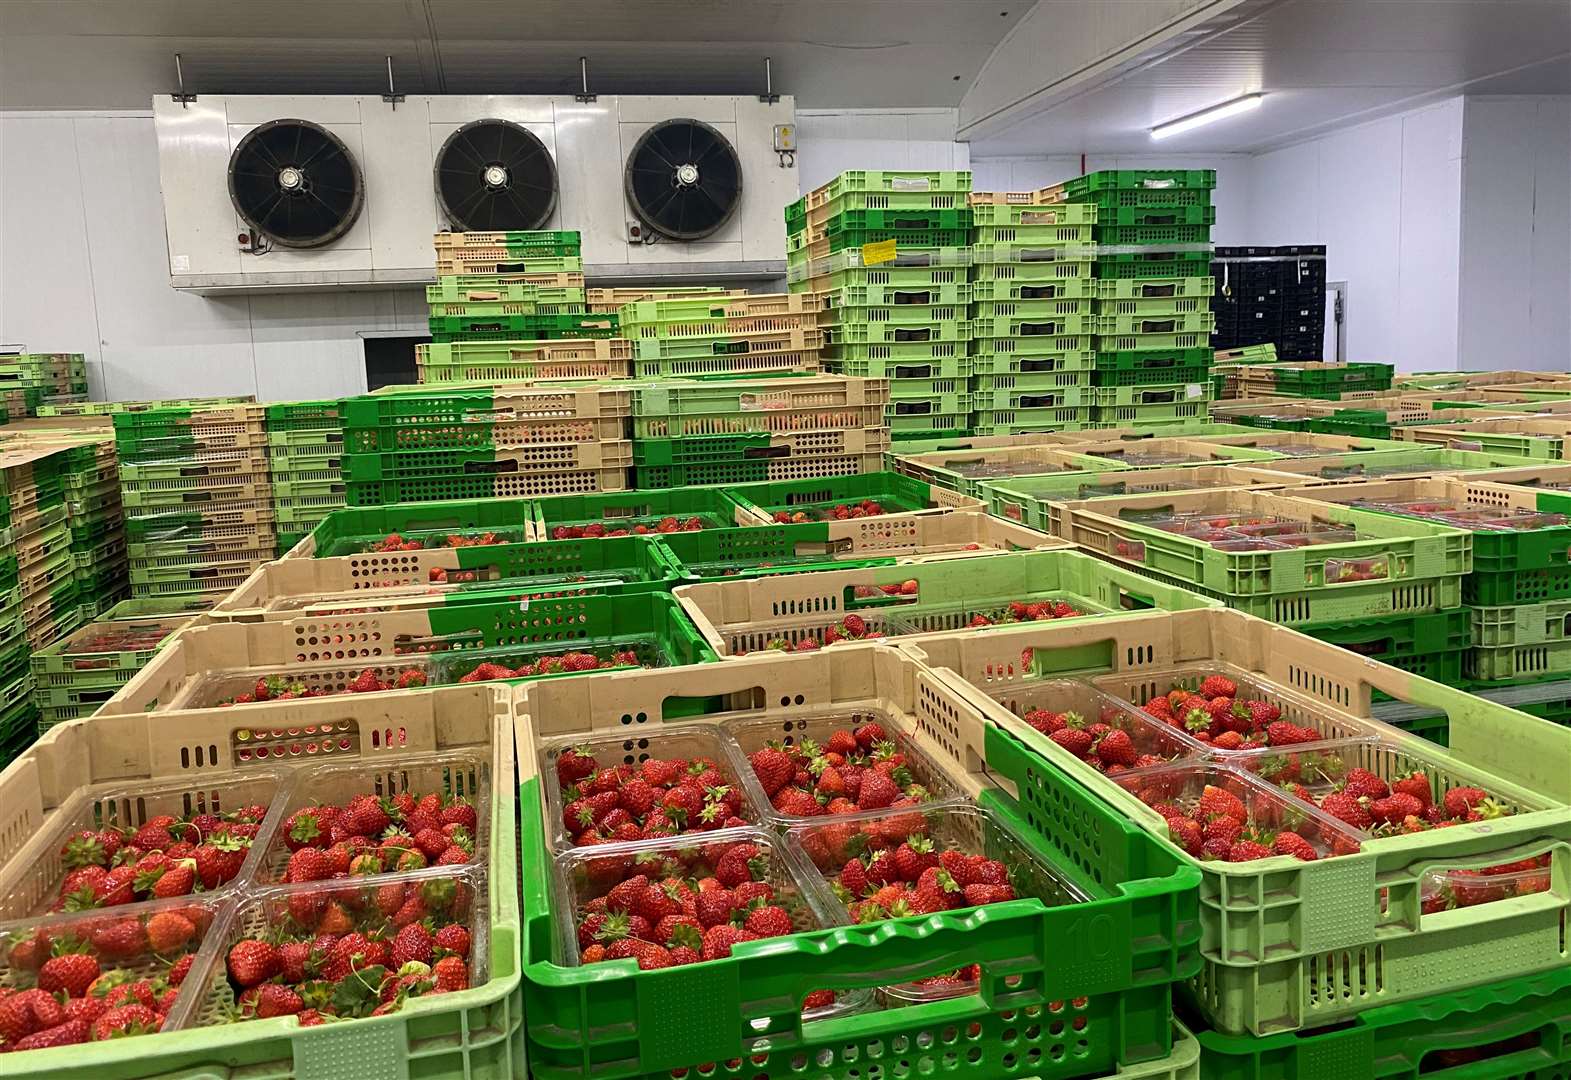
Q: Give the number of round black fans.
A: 3